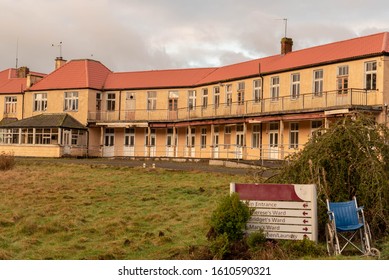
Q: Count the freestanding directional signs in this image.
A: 1